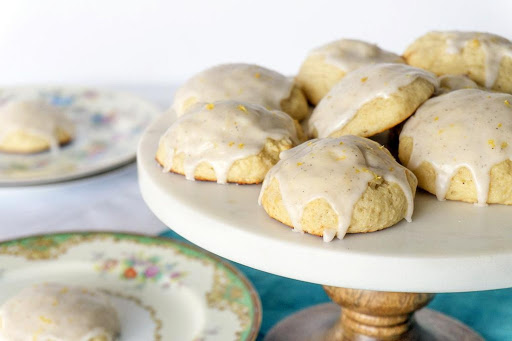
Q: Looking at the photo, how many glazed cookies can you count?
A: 10